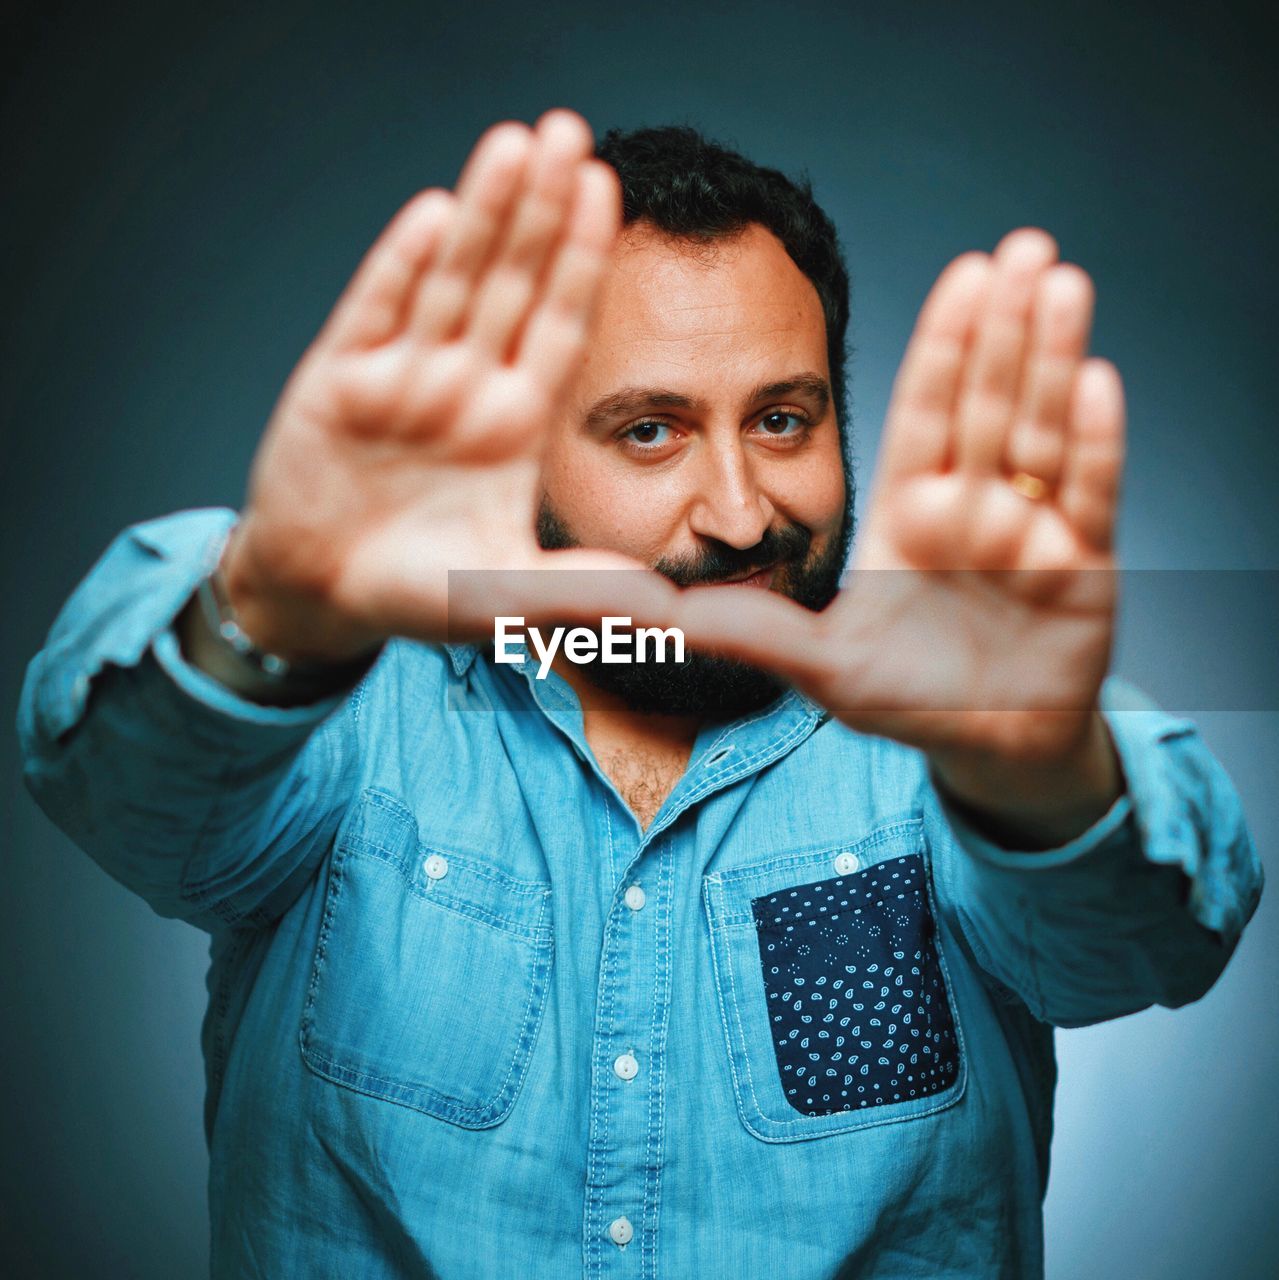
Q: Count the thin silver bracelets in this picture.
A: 1